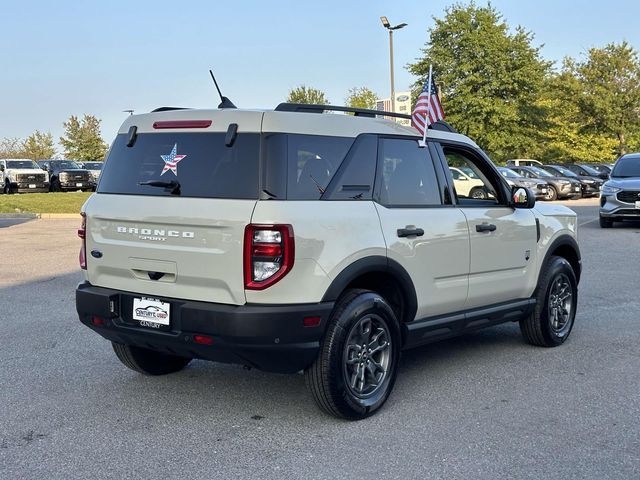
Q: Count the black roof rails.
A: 2